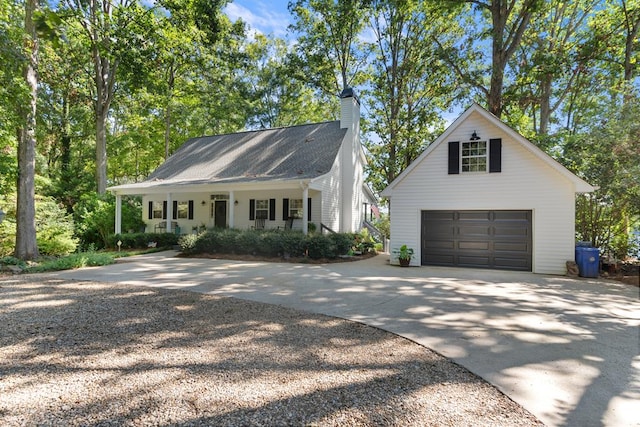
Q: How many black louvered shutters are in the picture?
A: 10